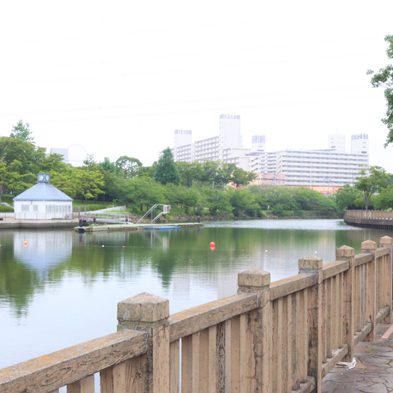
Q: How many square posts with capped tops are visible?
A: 6